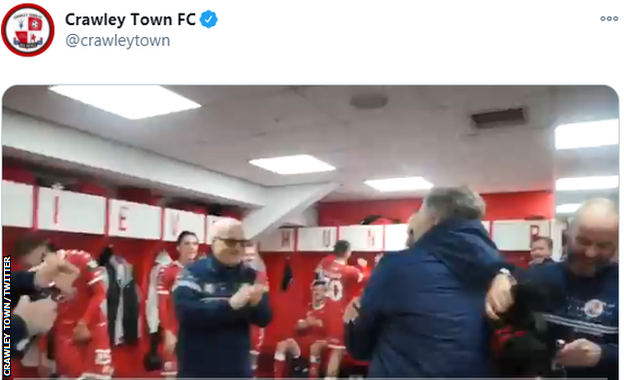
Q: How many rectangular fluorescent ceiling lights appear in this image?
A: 6